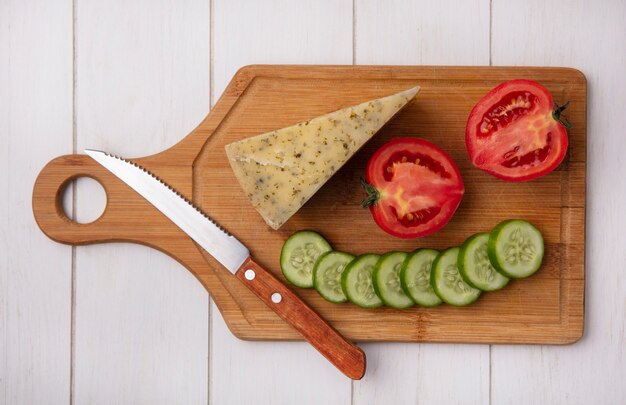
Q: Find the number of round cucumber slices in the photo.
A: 8